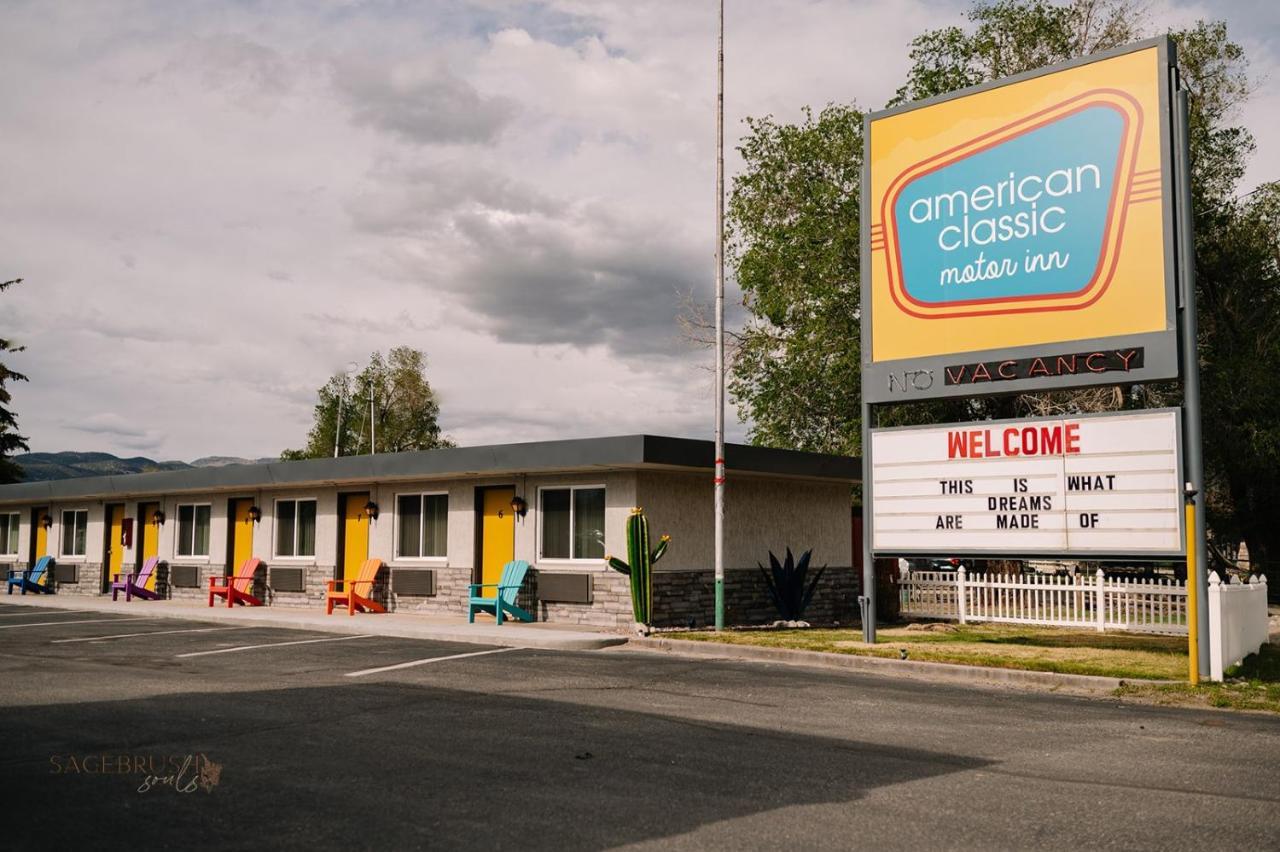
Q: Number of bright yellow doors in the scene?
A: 6